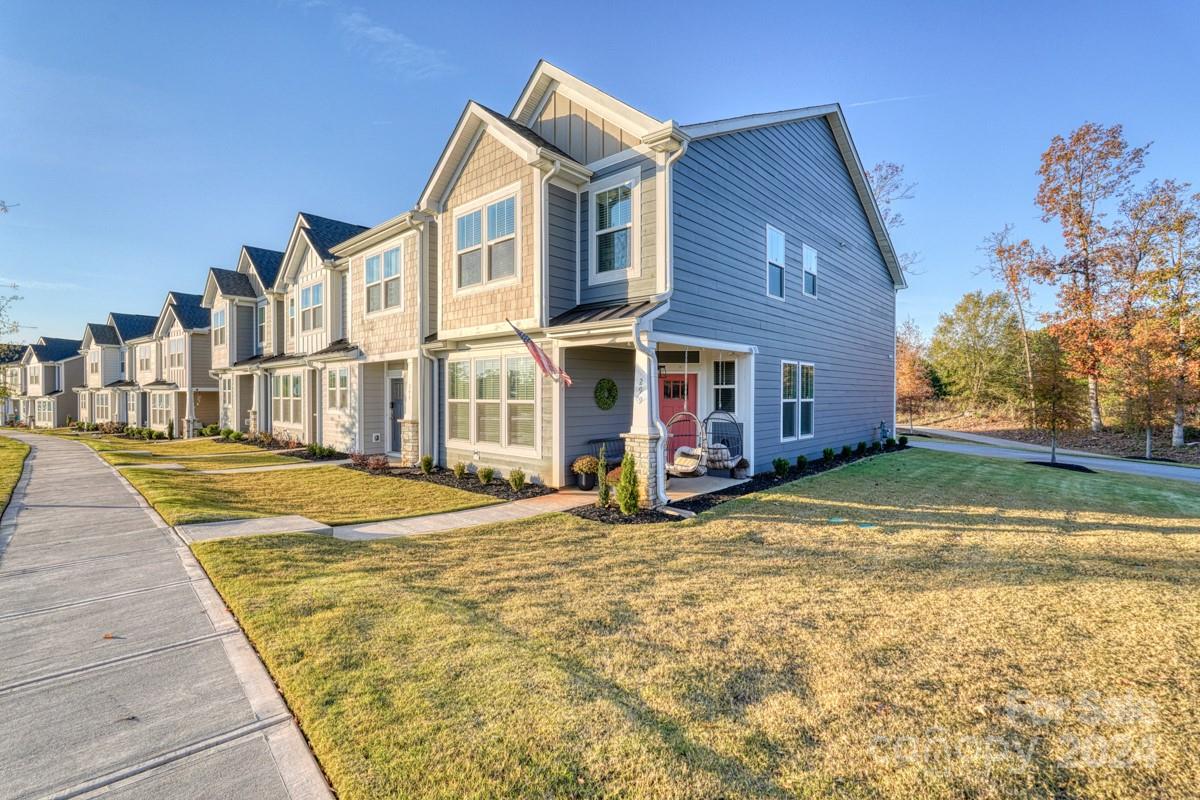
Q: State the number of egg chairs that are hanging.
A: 2